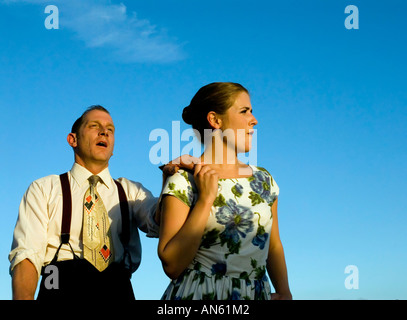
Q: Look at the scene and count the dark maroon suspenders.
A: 2